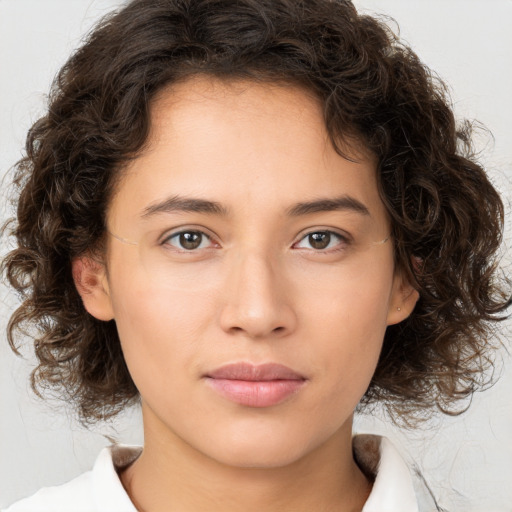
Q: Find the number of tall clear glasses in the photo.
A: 0